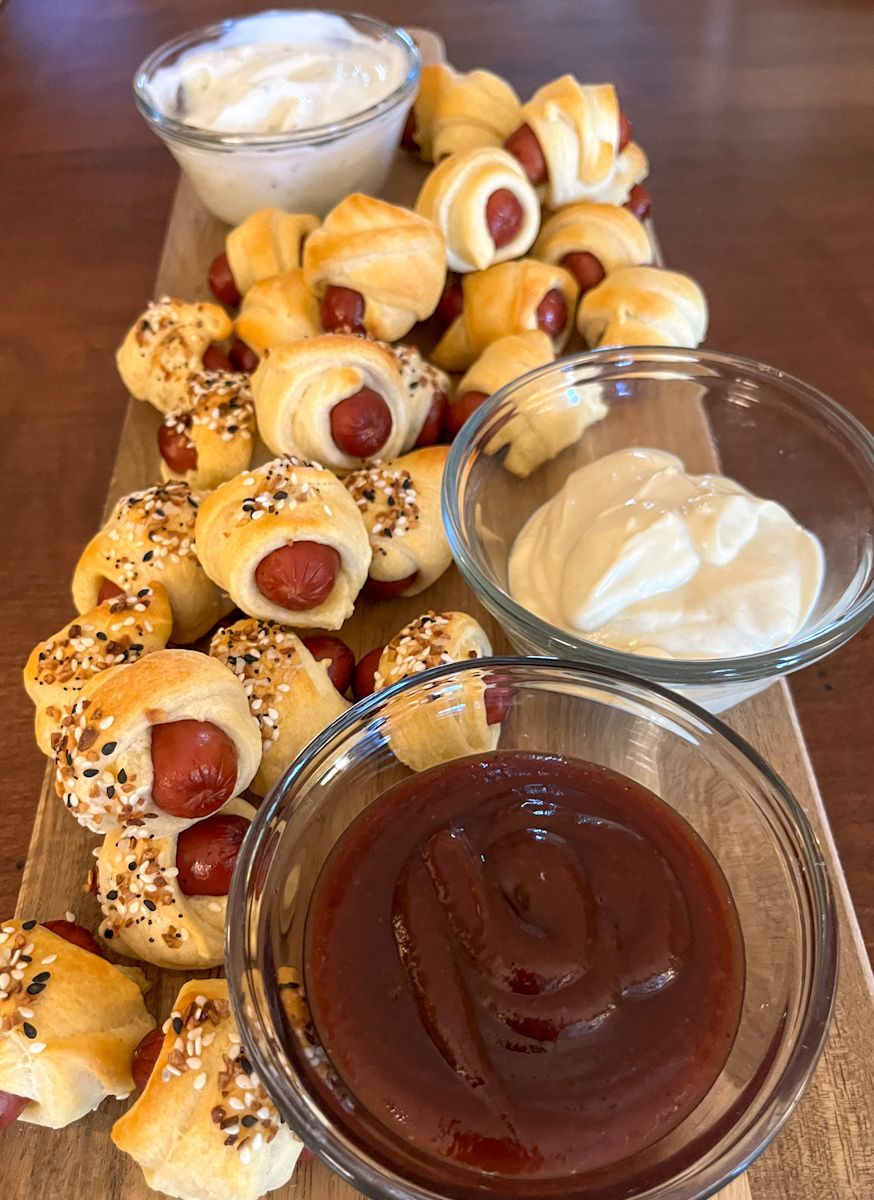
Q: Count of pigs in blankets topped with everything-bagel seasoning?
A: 13